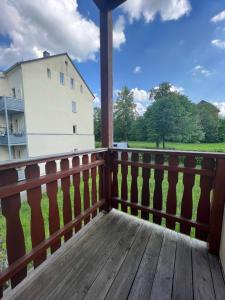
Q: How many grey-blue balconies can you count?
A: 2